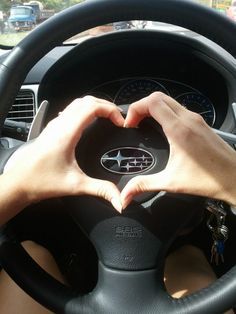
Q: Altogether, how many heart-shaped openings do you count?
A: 1